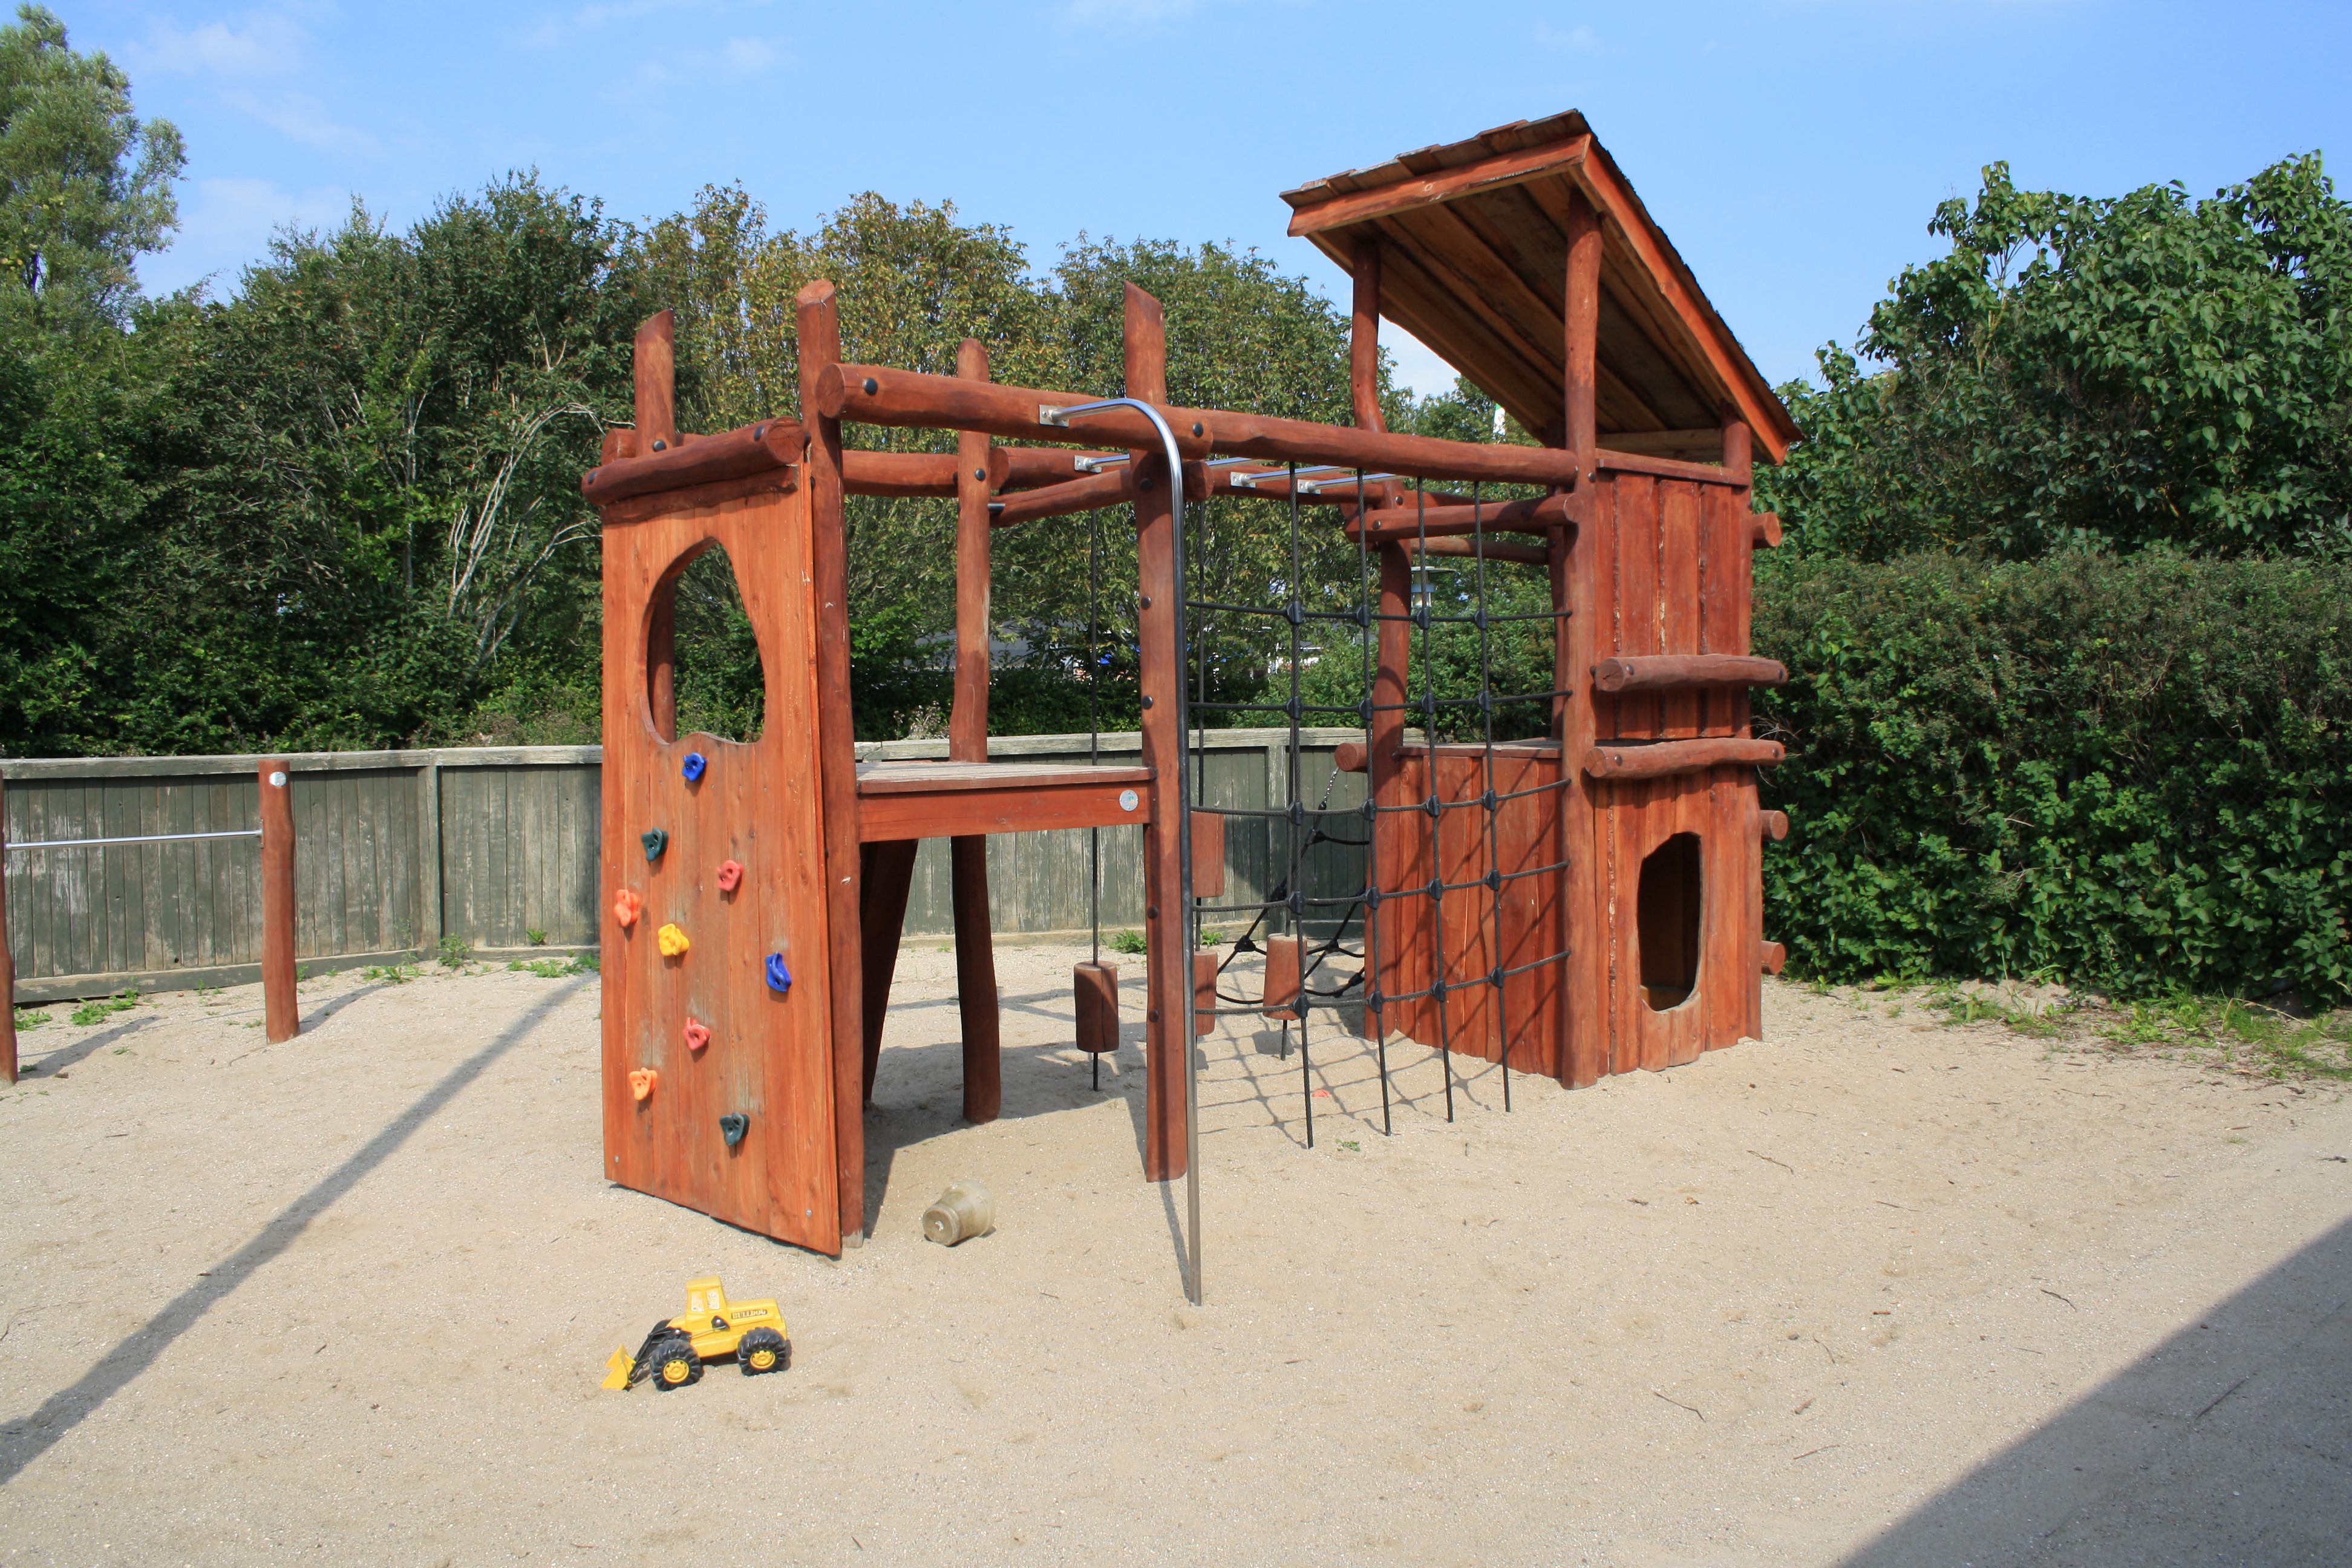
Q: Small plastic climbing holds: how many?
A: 9